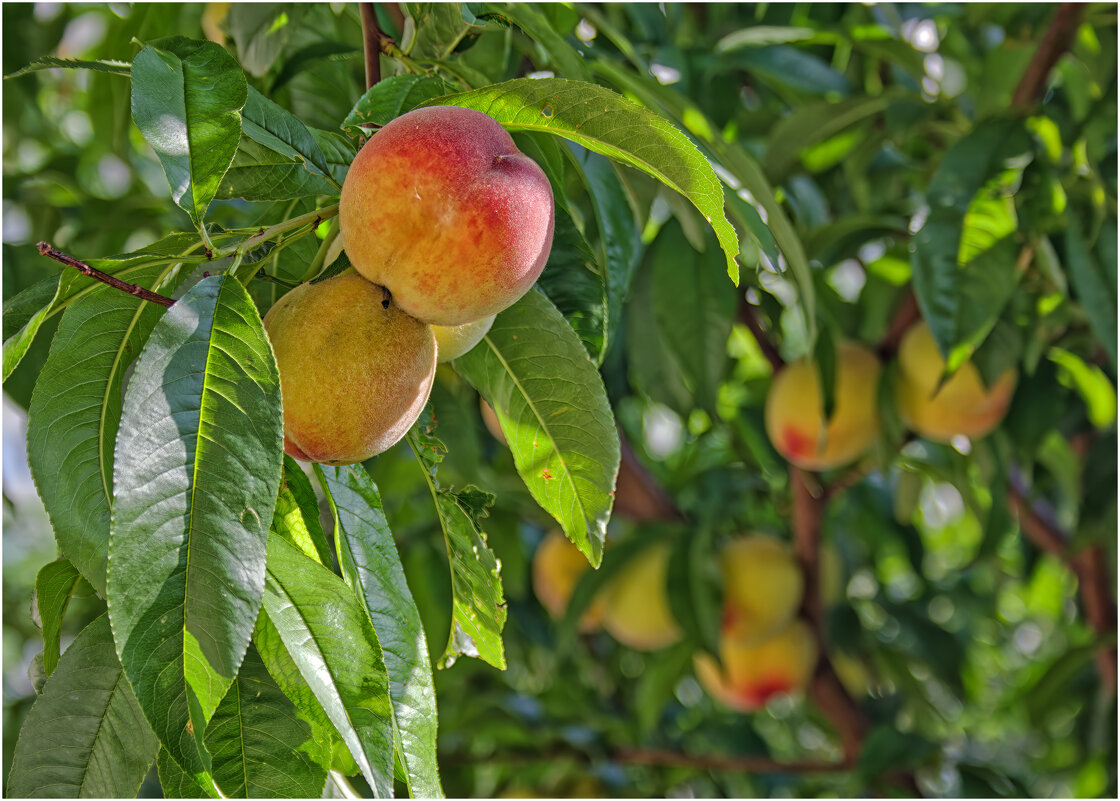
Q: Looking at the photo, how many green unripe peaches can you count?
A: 0